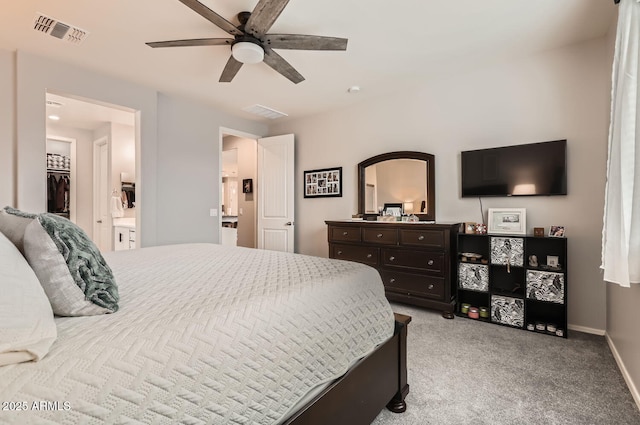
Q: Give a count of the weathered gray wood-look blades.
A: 6